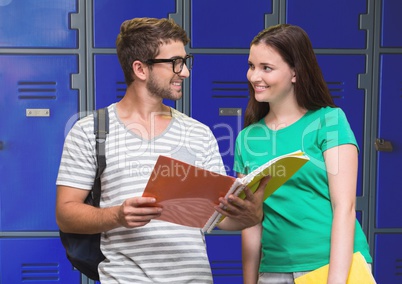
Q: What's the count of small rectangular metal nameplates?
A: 2